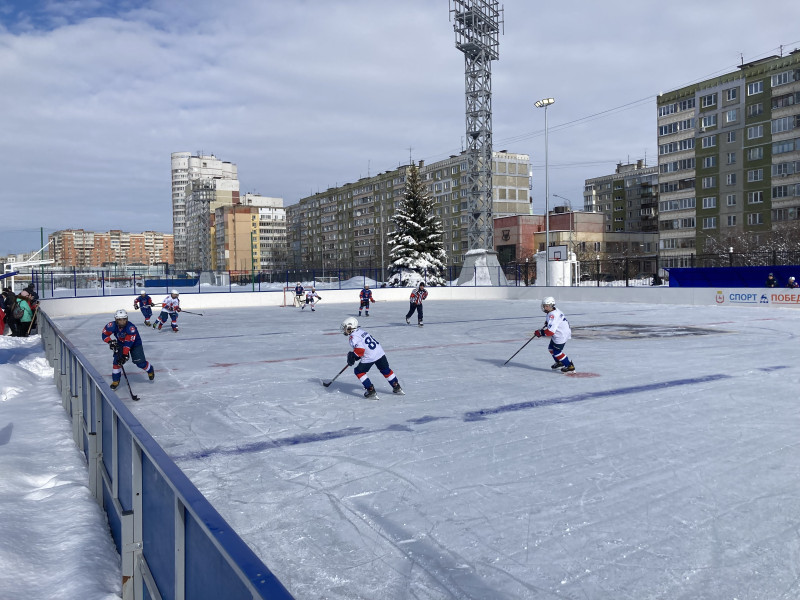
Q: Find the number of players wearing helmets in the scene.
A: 8